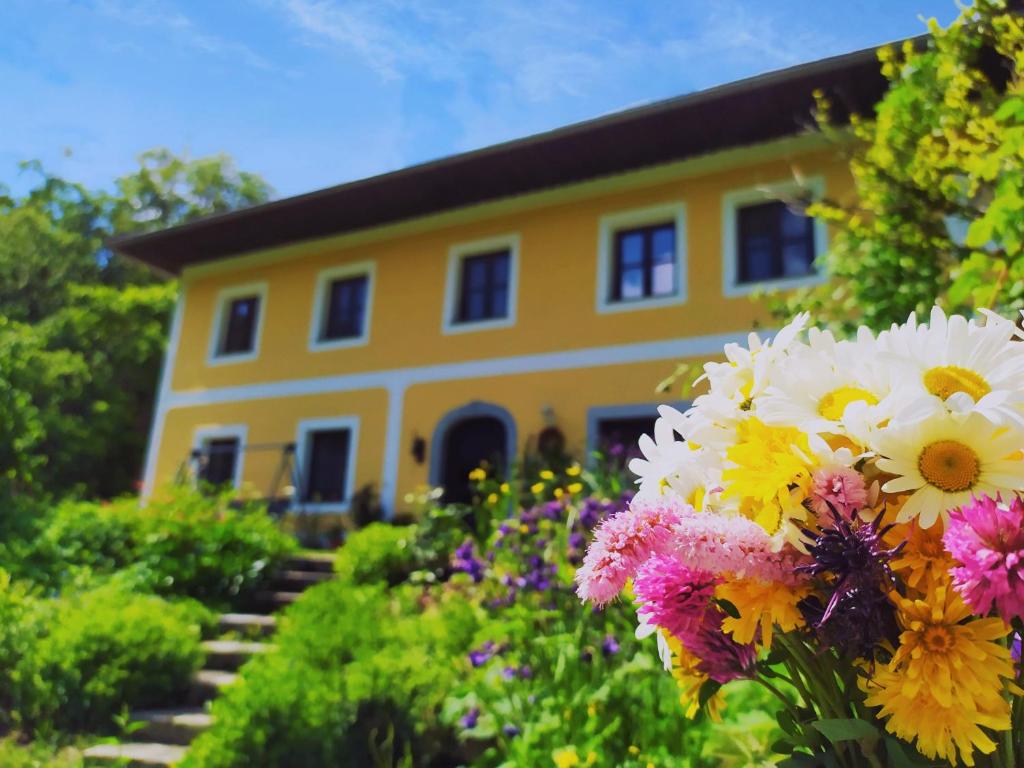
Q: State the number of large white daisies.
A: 3